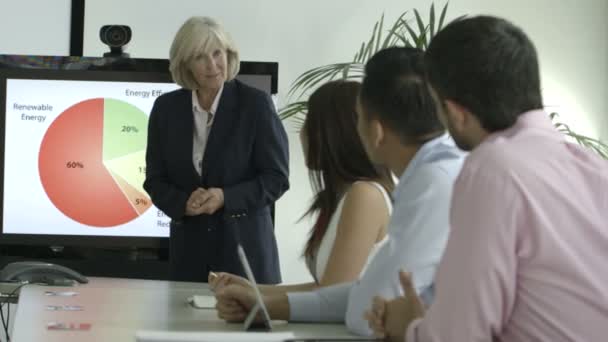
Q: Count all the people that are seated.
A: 3